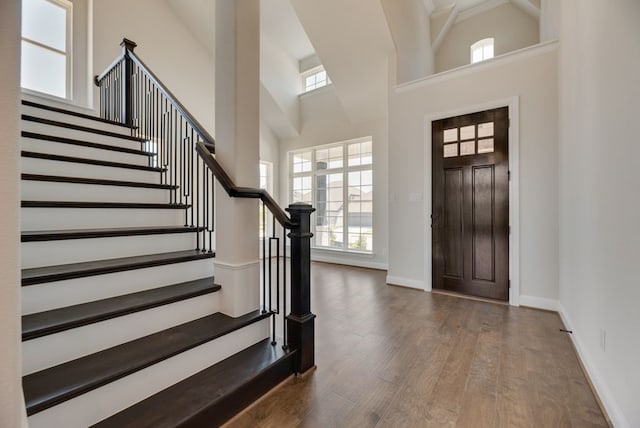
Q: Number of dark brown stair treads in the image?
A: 11